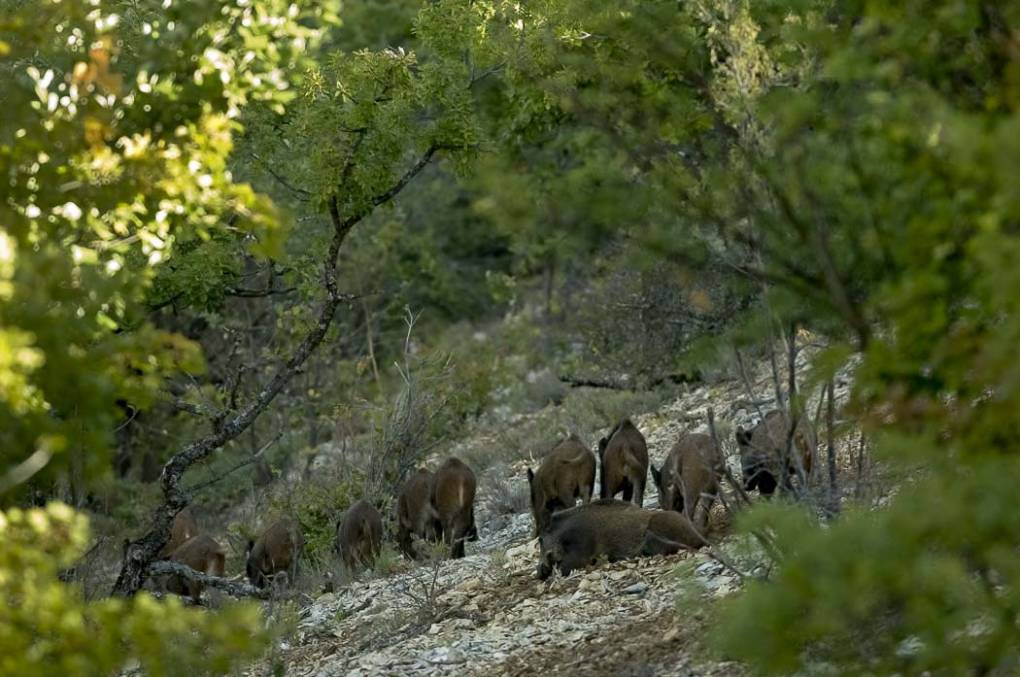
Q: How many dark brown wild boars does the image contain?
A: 11